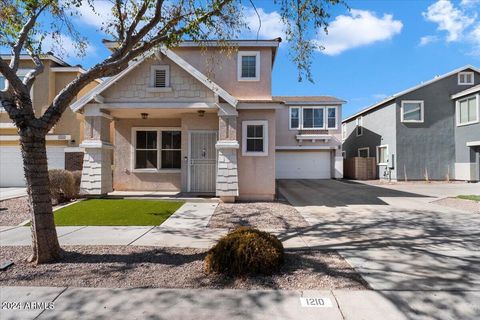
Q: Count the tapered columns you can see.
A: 2